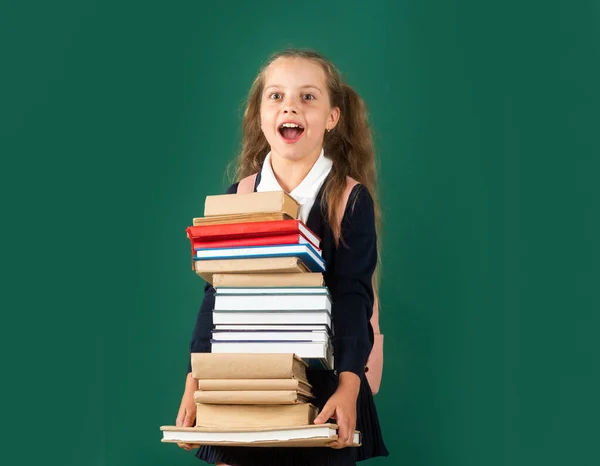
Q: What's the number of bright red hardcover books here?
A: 2